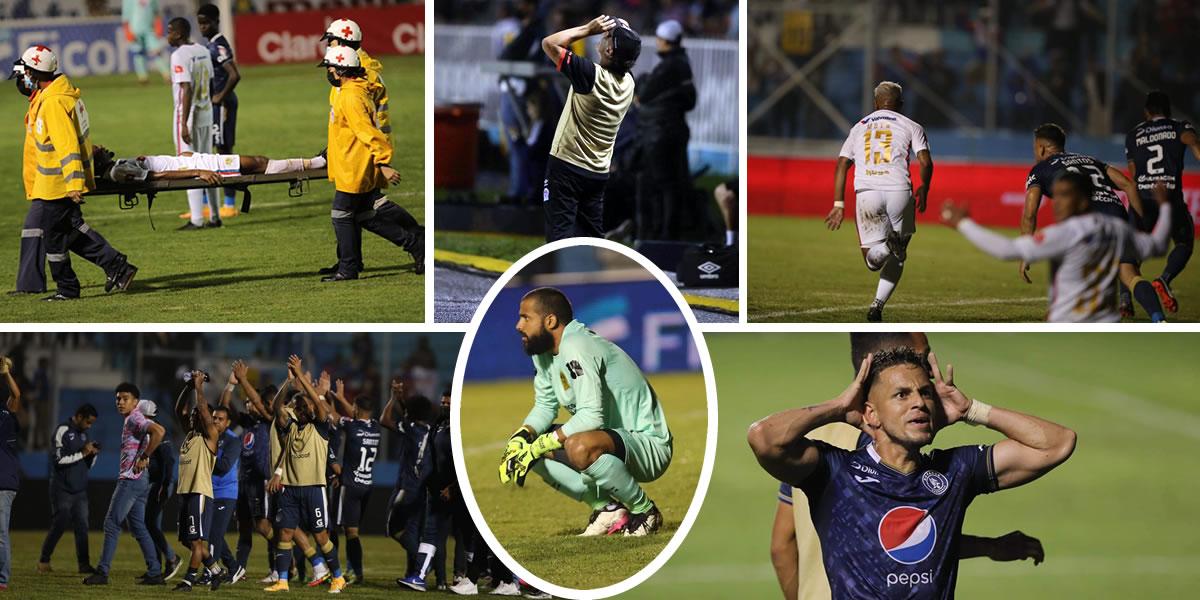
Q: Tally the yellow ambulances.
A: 0